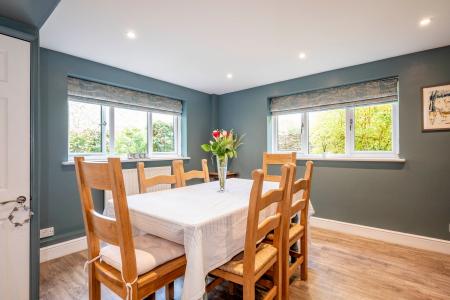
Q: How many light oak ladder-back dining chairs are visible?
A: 6